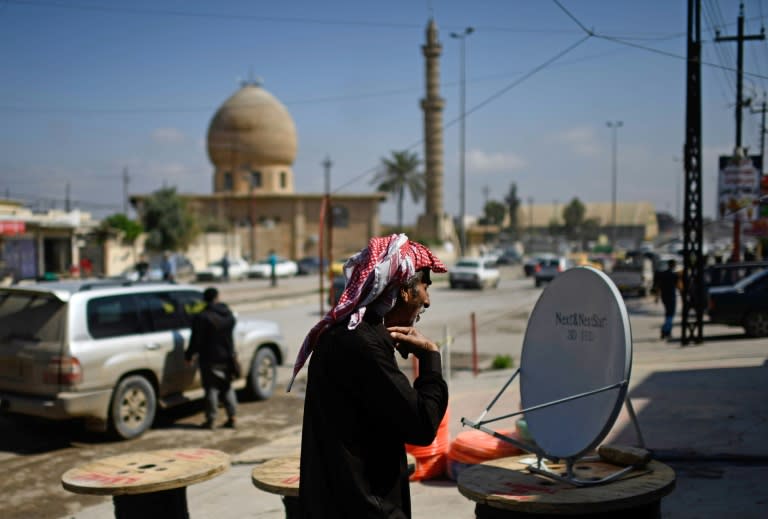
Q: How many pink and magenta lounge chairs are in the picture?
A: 0